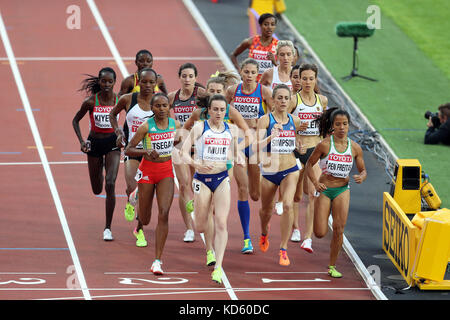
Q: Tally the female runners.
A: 14